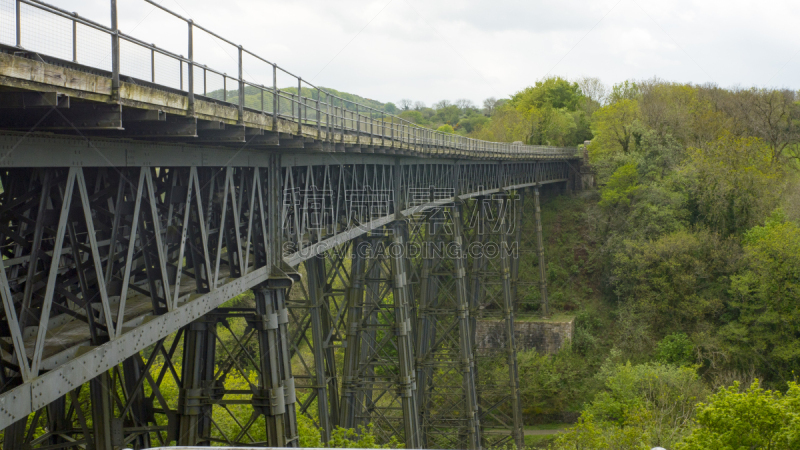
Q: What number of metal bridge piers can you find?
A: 5